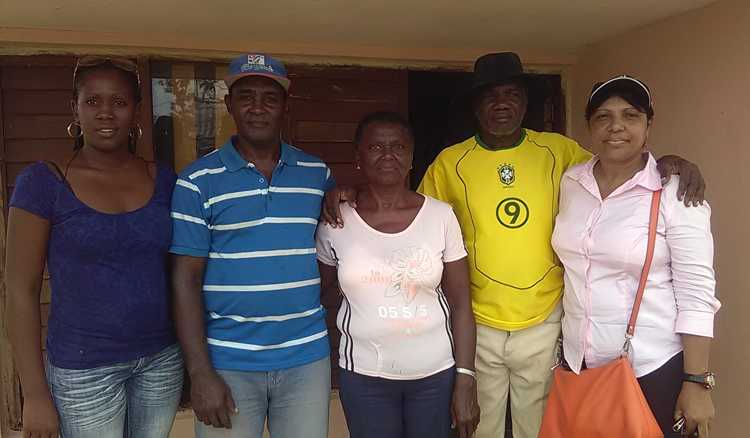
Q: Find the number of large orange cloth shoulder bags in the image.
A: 1